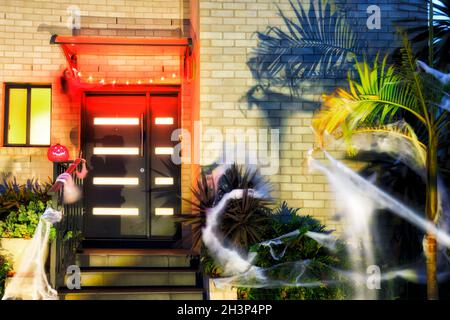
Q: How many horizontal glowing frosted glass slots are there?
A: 8